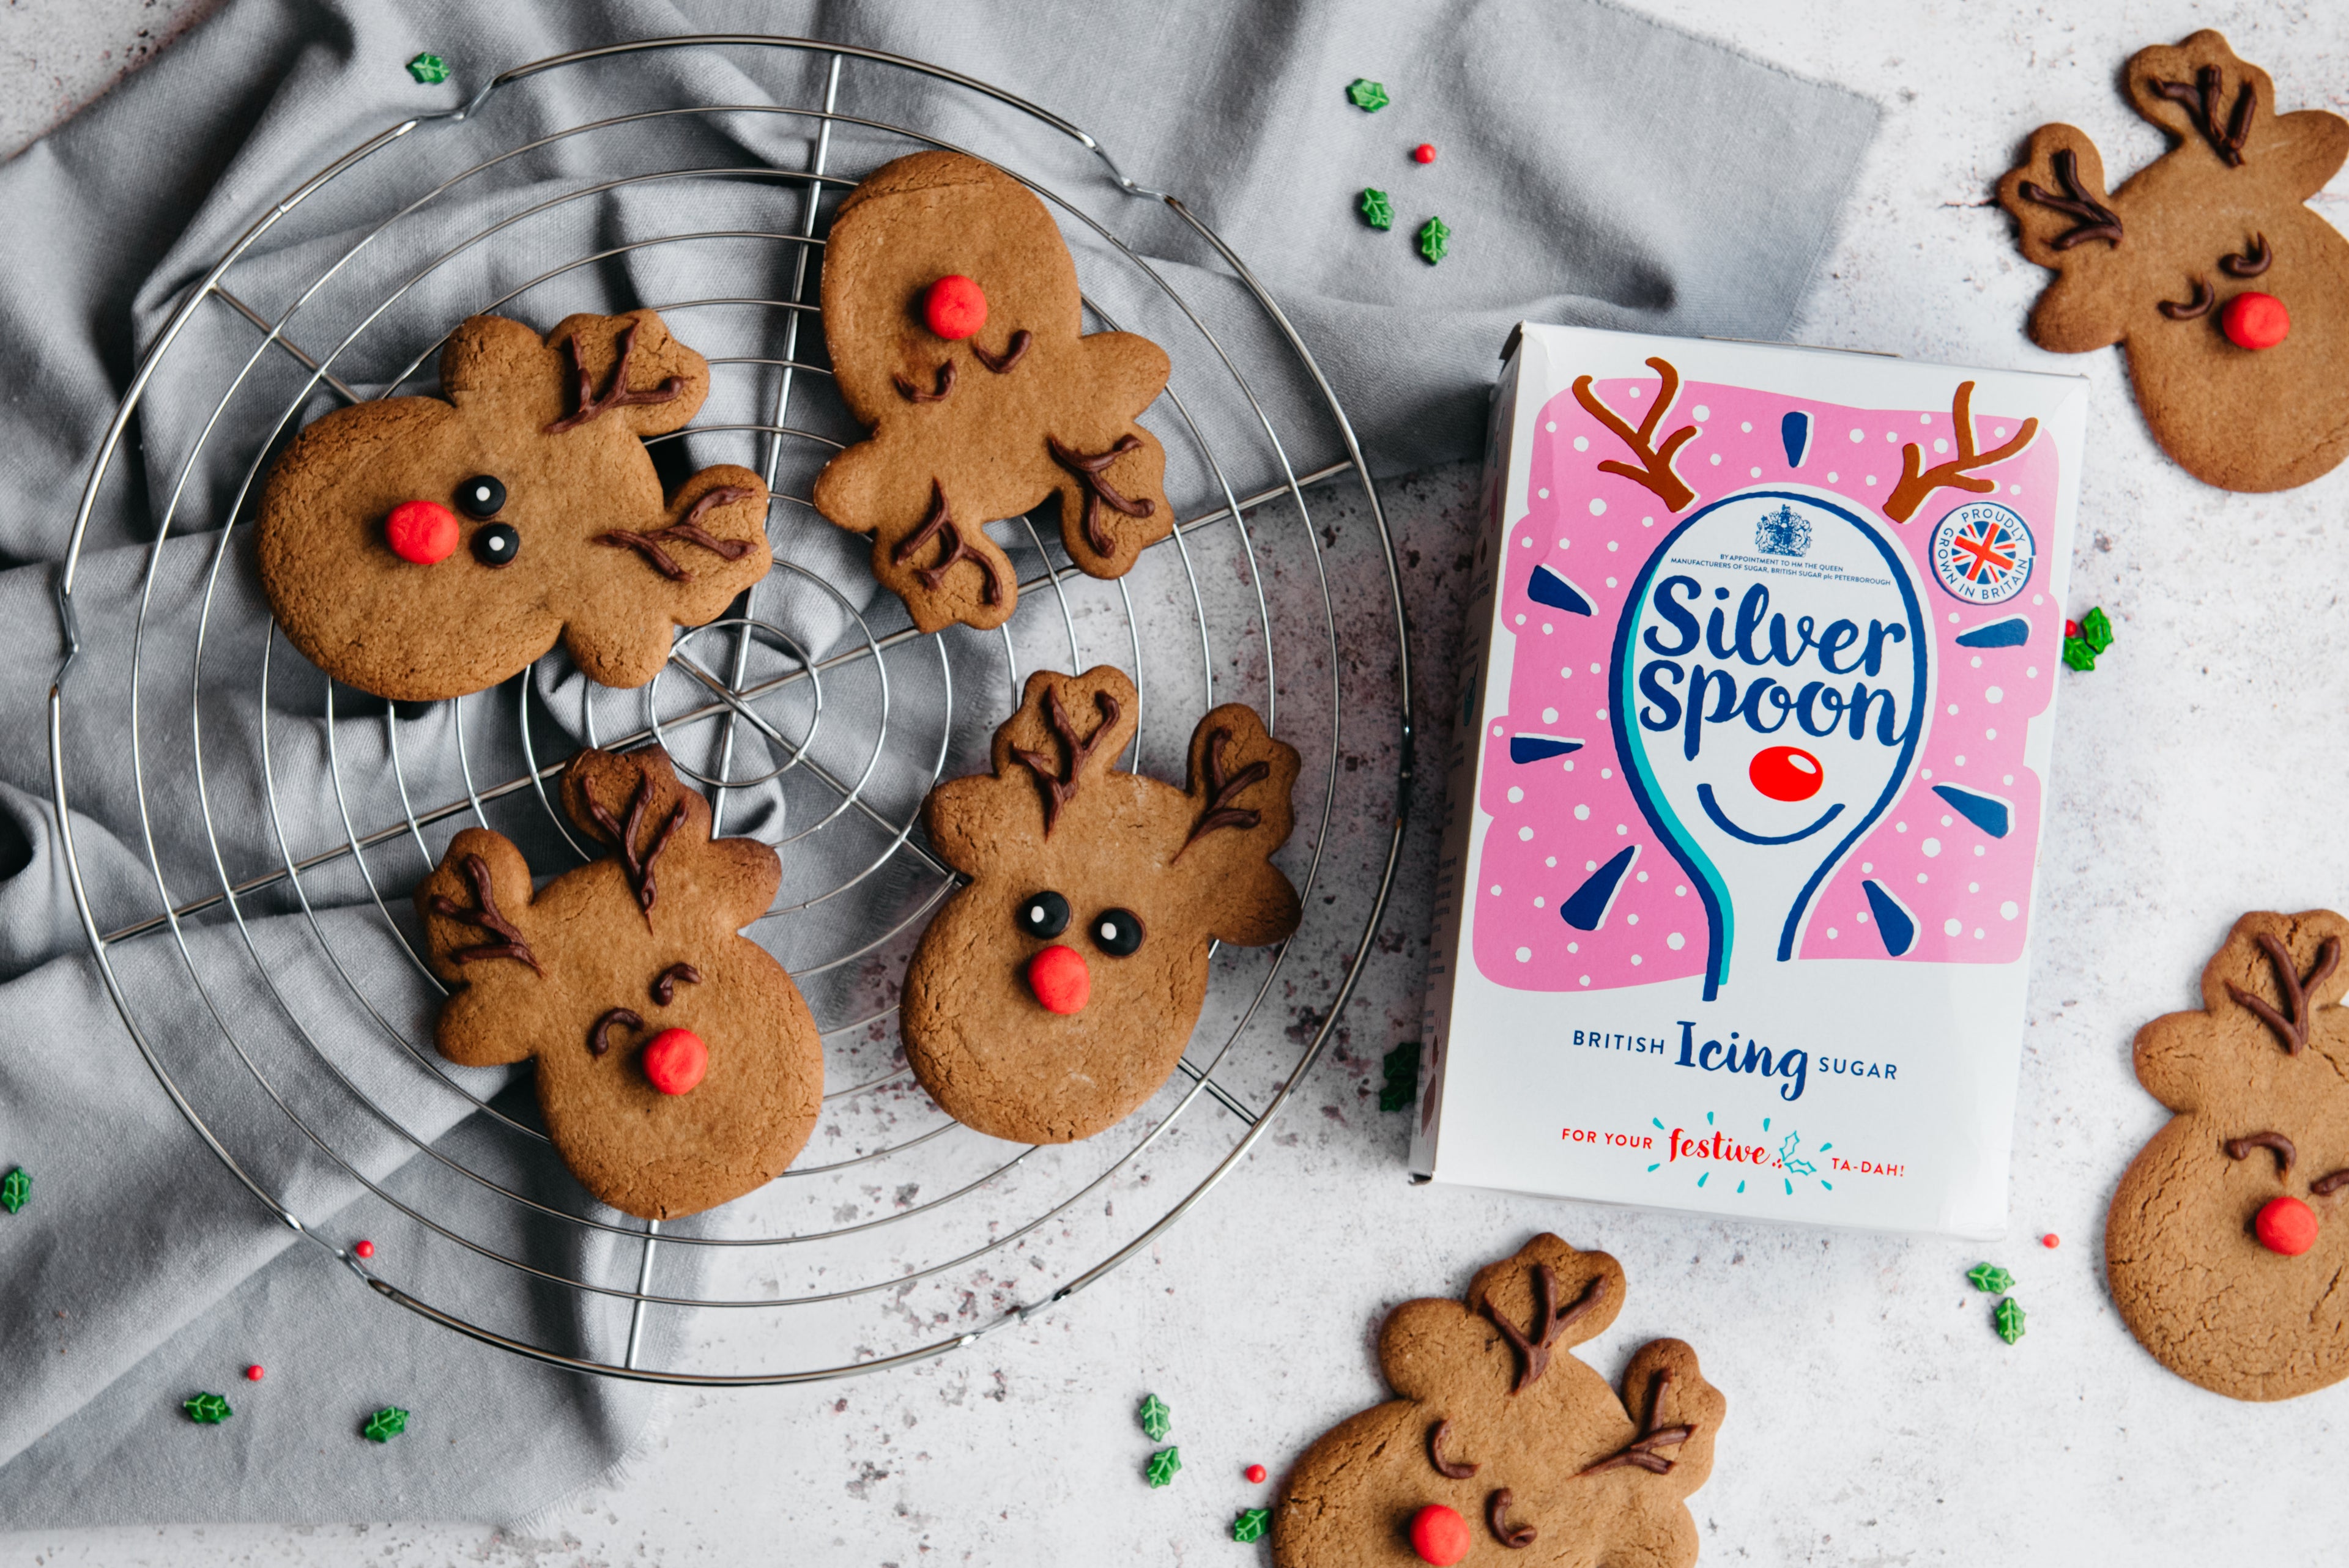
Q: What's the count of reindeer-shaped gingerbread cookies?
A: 7